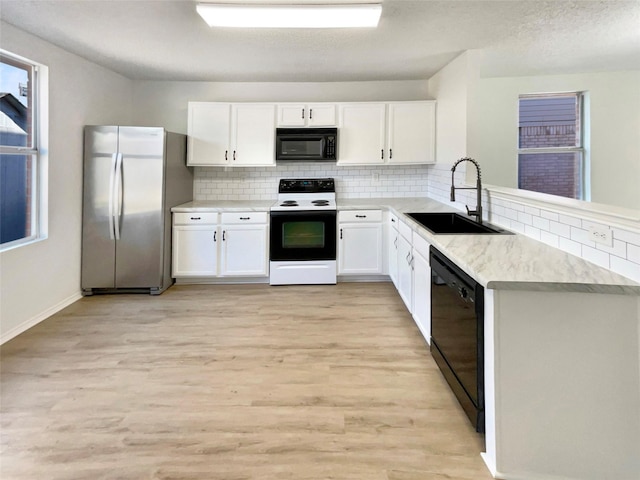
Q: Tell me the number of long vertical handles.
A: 2